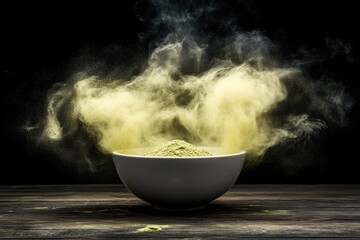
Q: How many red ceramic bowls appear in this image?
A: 0